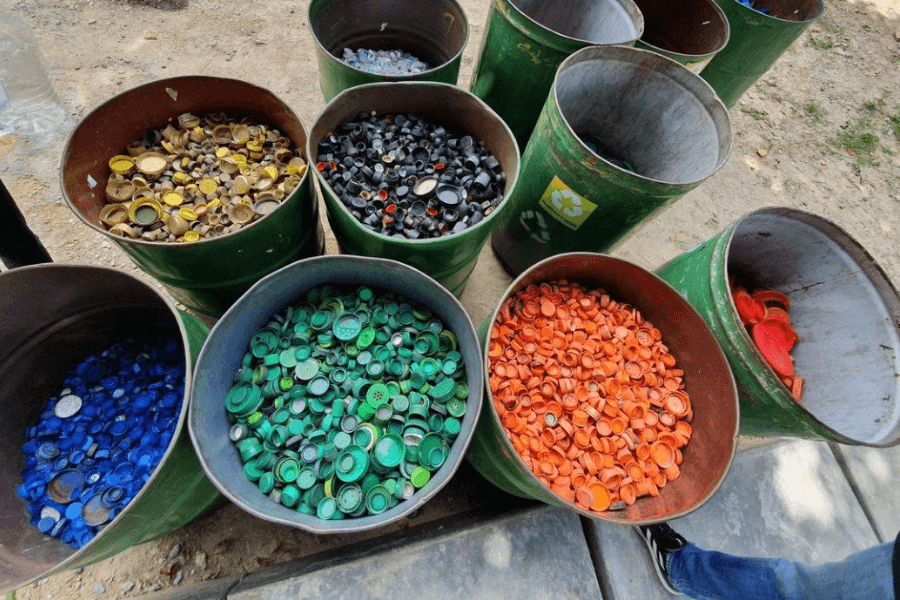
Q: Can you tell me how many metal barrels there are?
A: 11